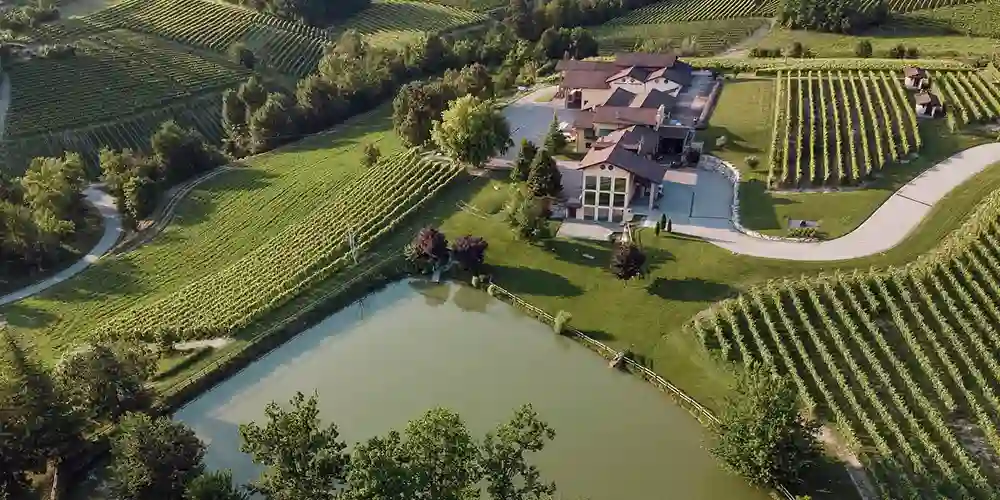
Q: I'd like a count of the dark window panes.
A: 9